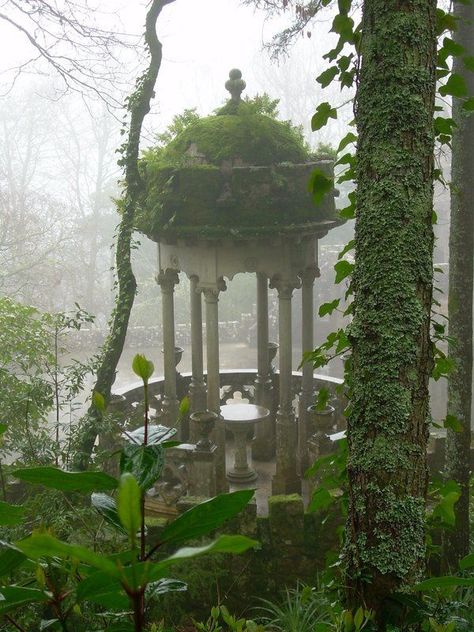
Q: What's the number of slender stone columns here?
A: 6